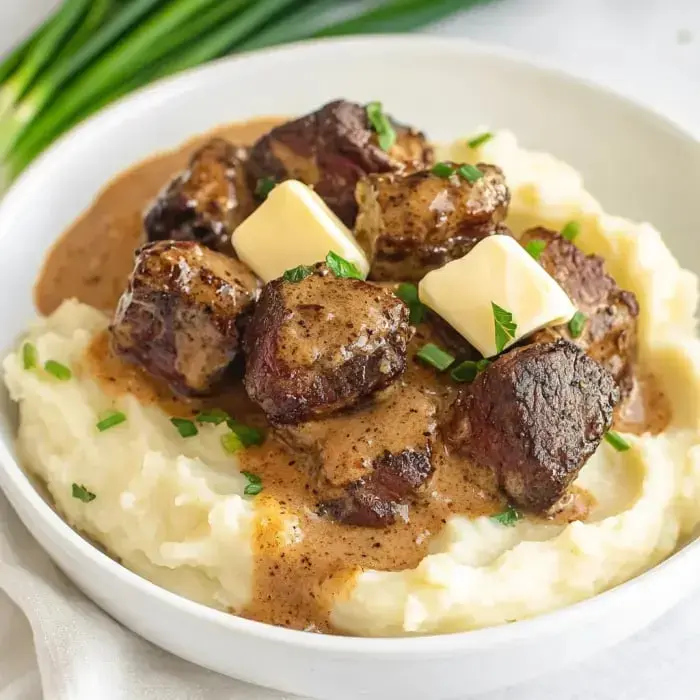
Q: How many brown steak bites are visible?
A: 8